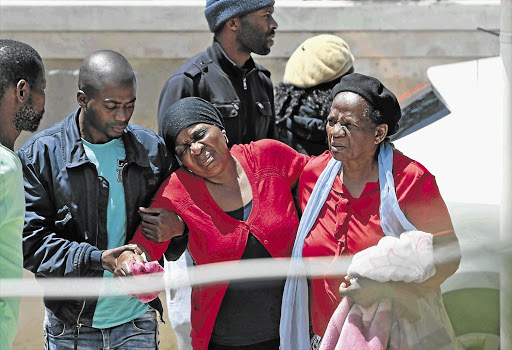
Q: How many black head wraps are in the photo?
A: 2